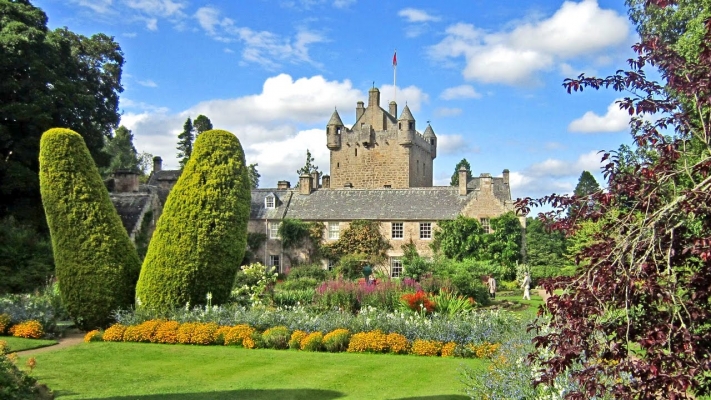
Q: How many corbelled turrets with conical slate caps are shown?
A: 3